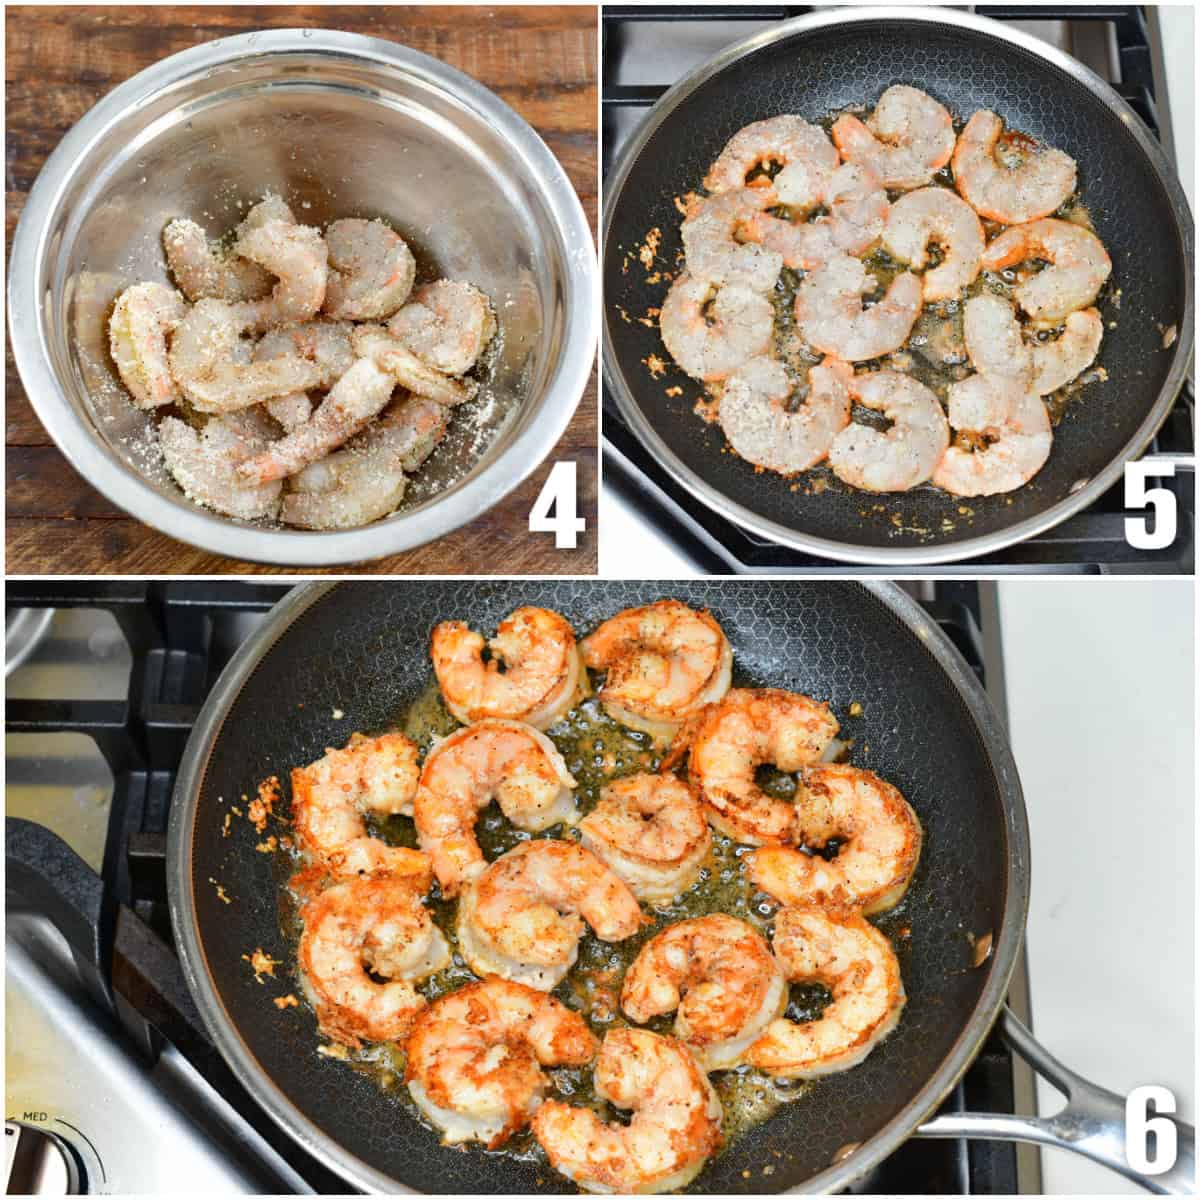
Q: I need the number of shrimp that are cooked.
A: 13